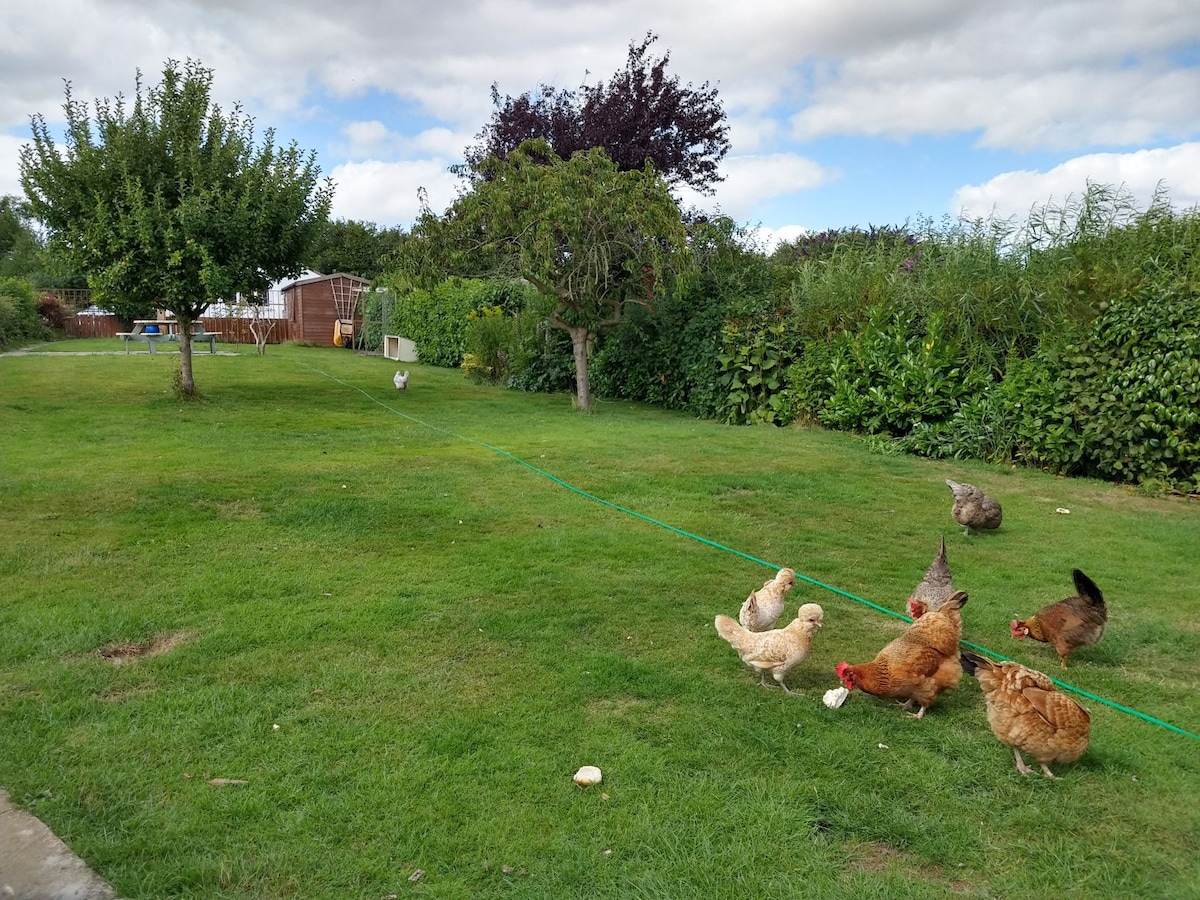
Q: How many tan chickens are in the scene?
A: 2